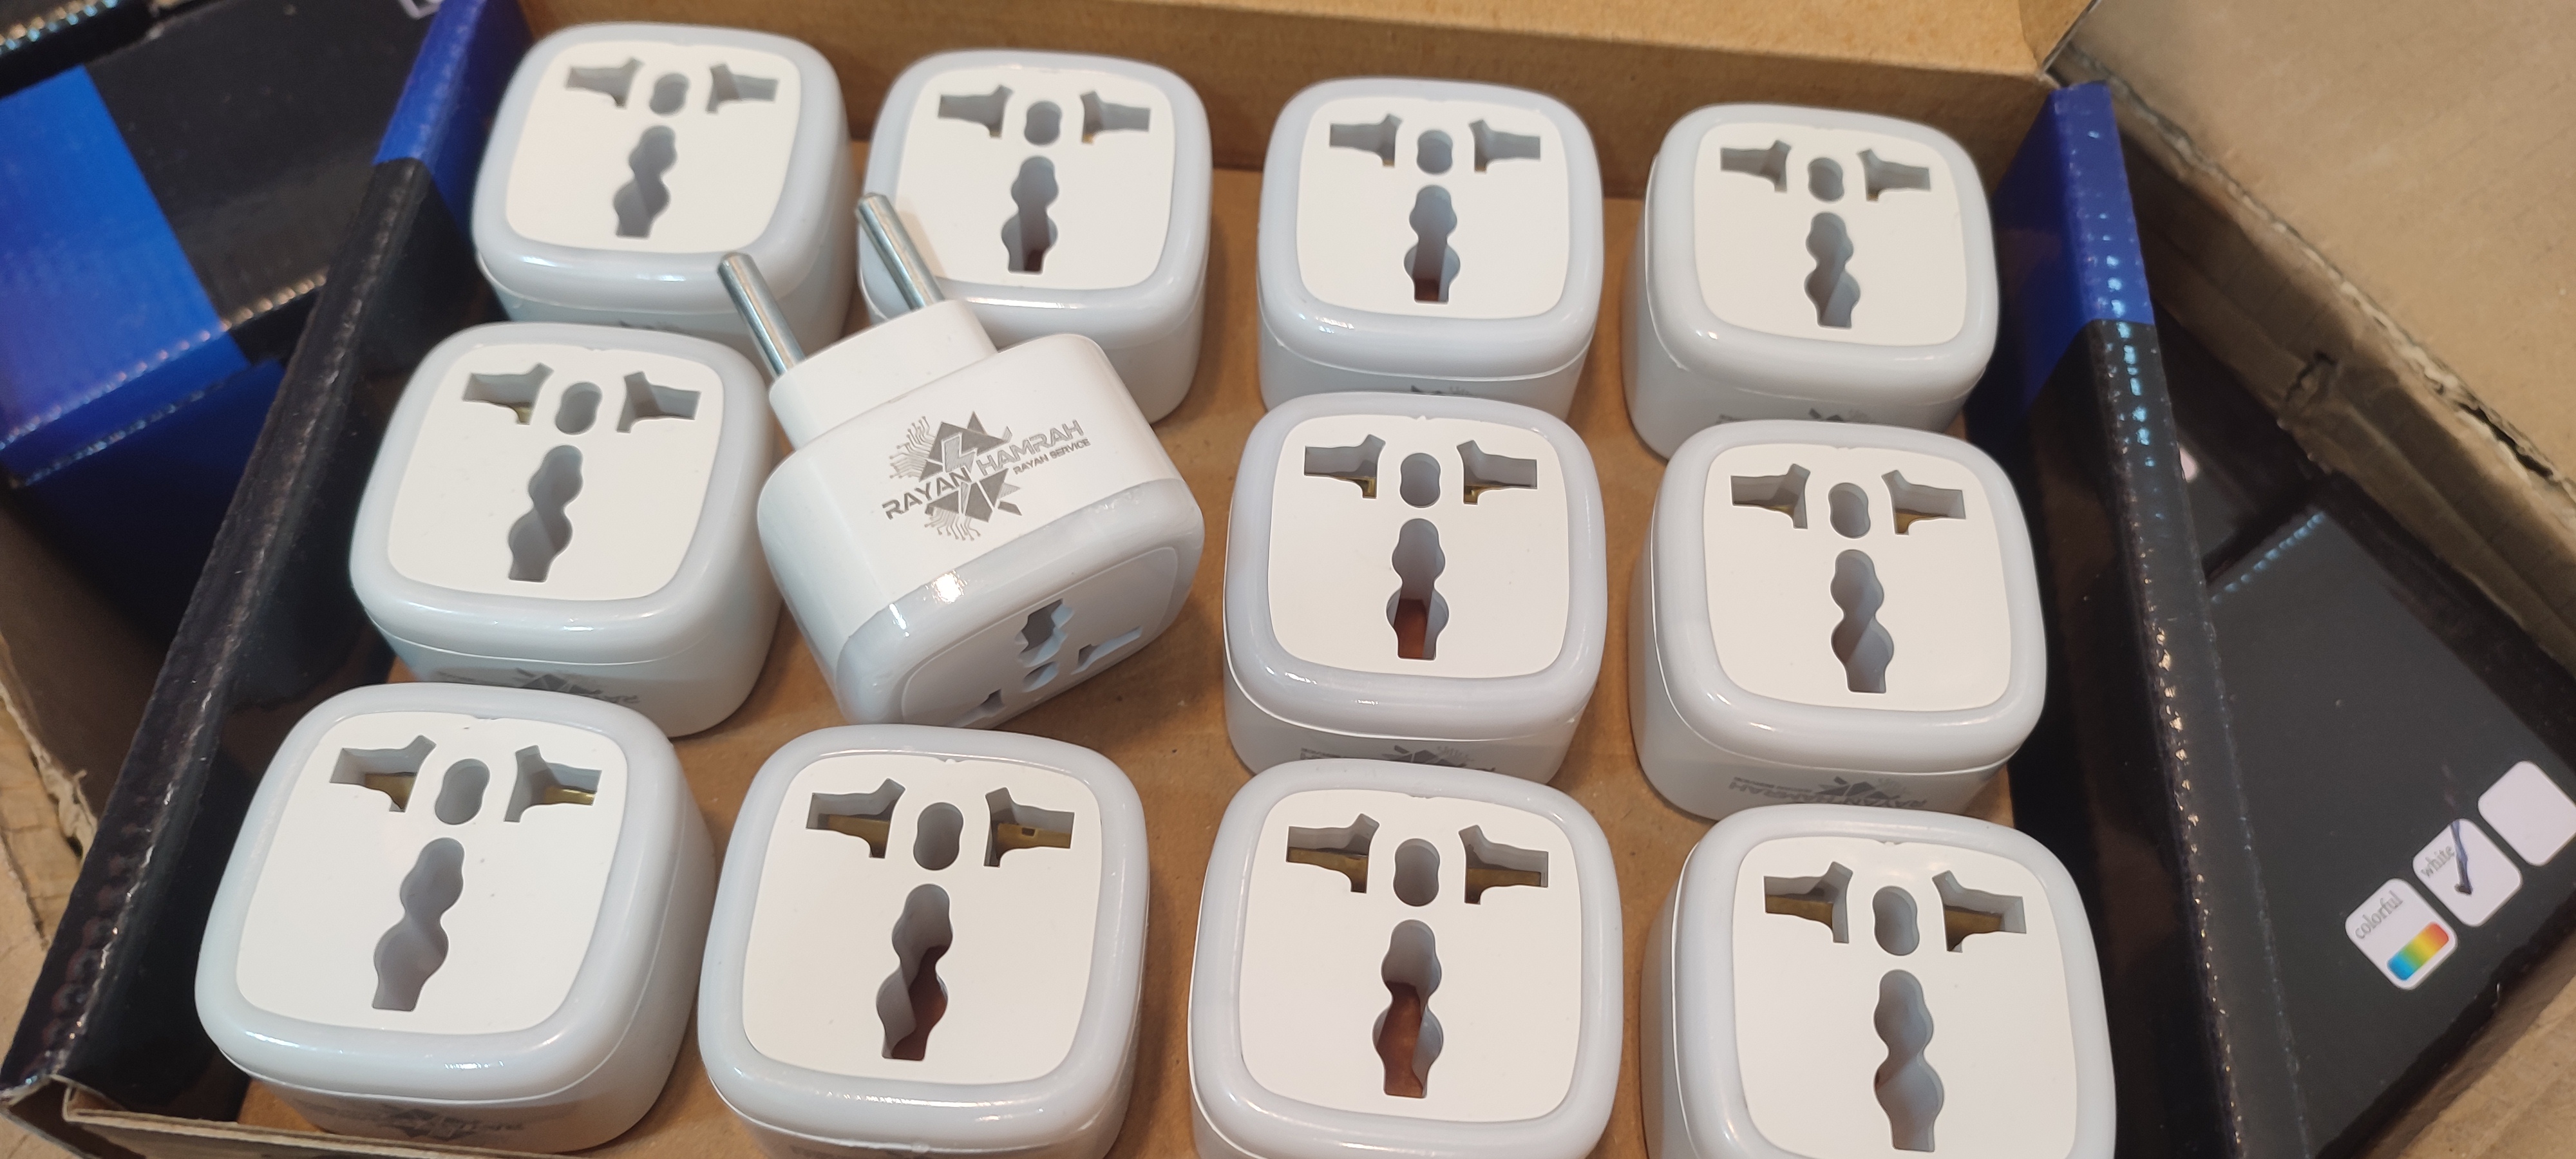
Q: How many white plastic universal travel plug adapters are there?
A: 12